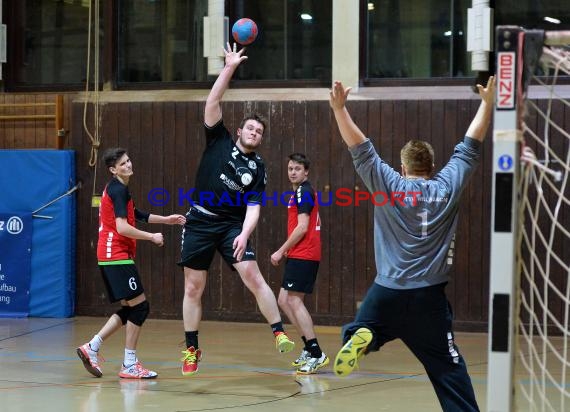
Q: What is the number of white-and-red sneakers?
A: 2